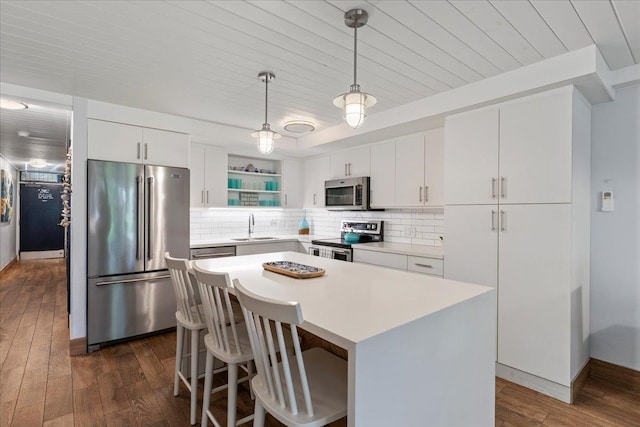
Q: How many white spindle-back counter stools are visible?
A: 3